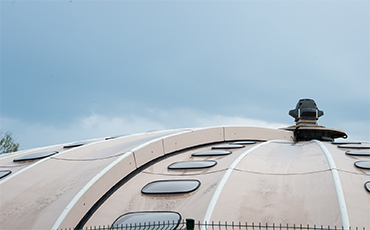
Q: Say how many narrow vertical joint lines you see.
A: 3